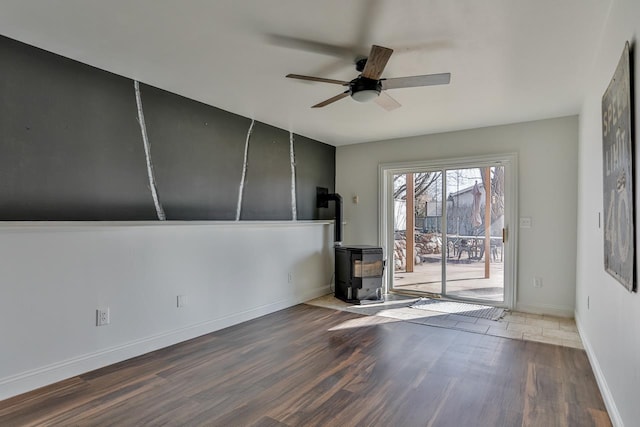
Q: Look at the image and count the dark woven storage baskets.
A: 0